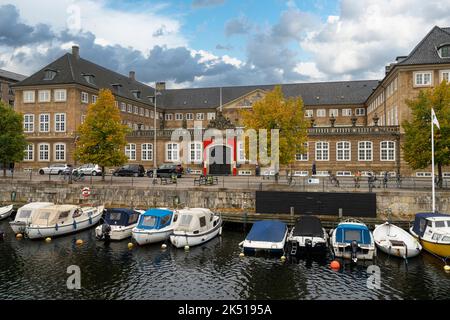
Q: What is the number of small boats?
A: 11